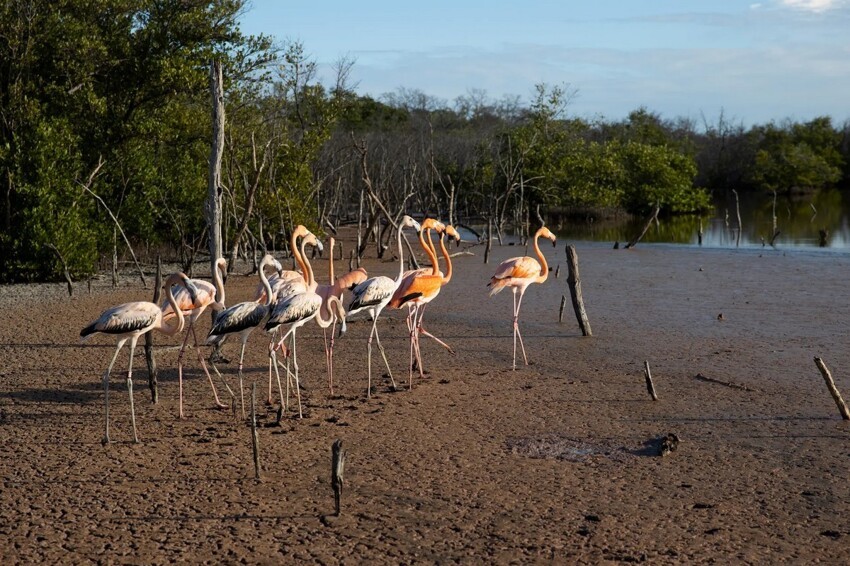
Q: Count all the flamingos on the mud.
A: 12